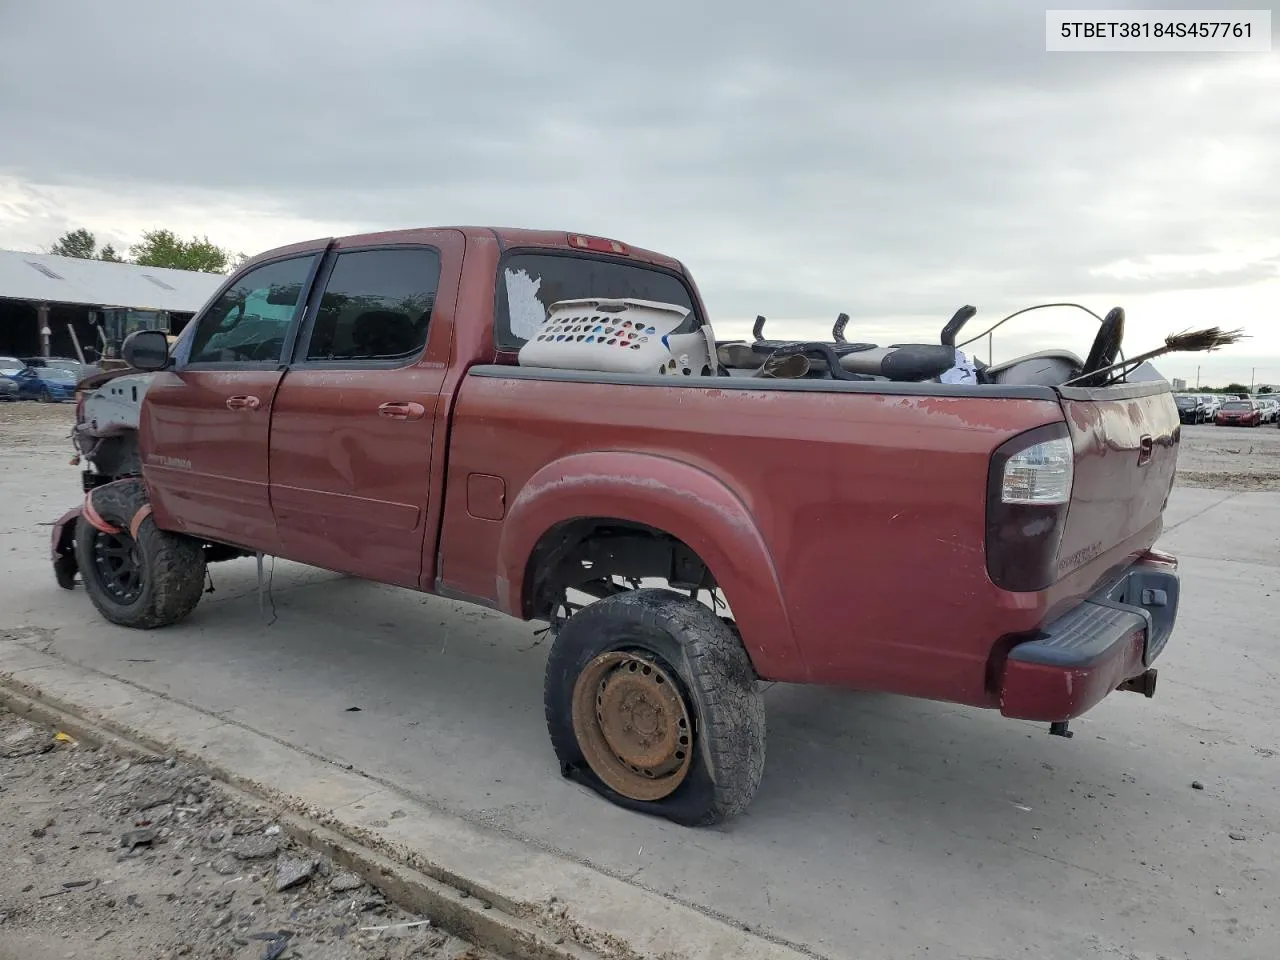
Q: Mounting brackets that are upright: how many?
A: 3